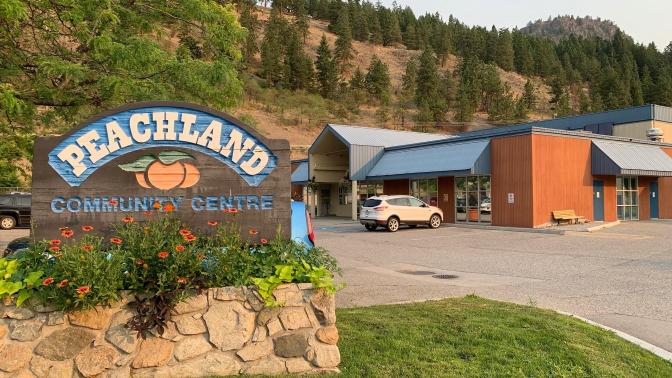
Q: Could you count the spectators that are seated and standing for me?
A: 0